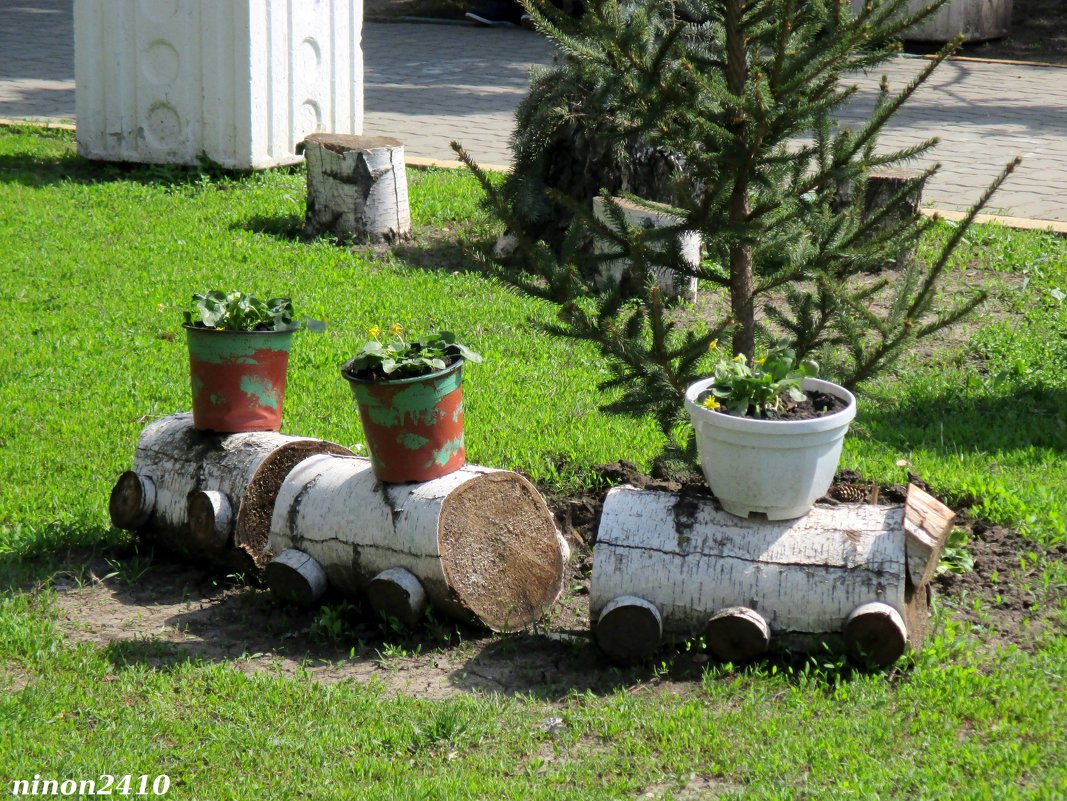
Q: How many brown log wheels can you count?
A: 7